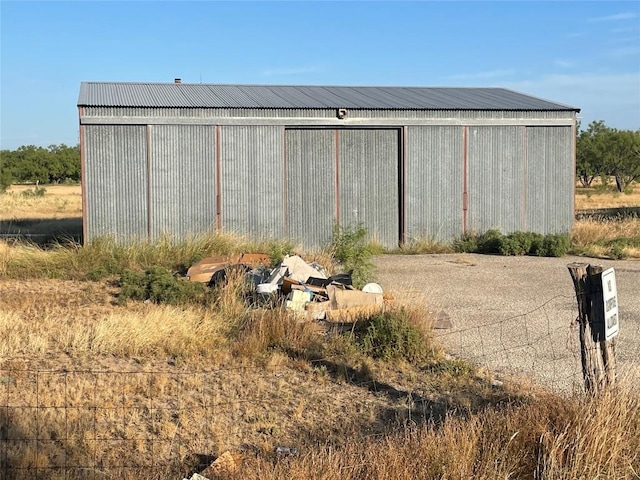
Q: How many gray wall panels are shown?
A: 8